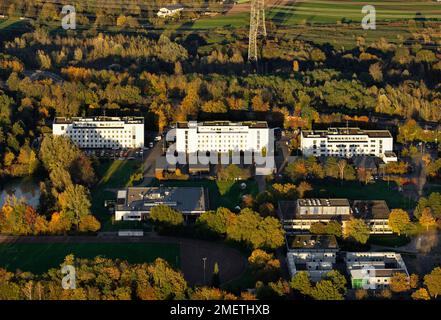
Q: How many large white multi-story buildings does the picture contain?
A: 3